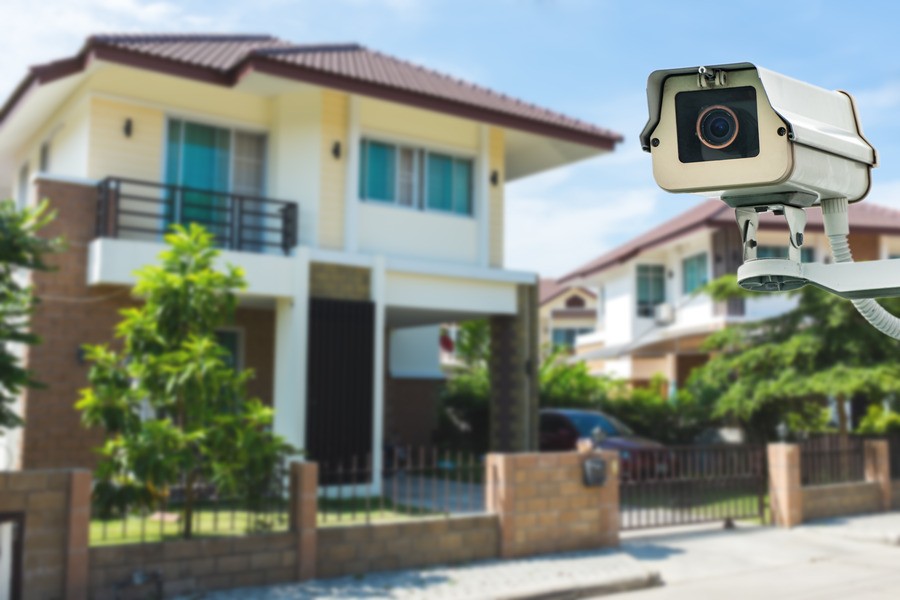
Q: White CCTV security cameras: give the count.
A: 1